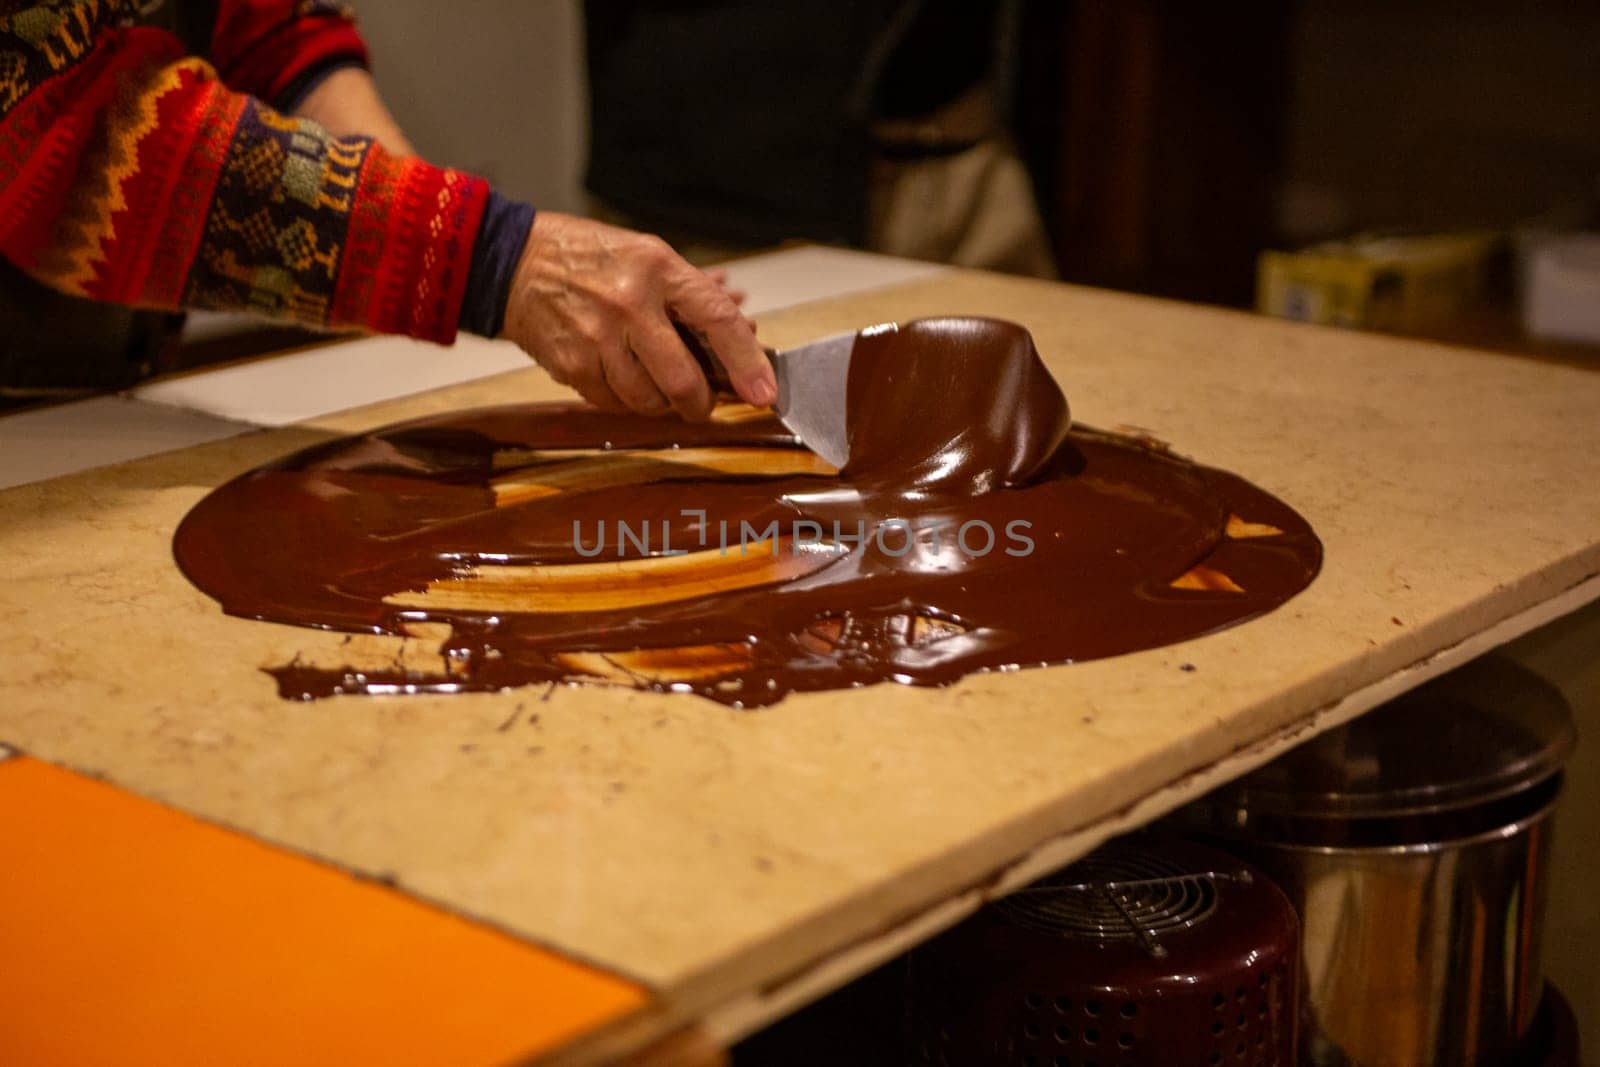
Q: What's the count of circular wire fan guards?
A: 1